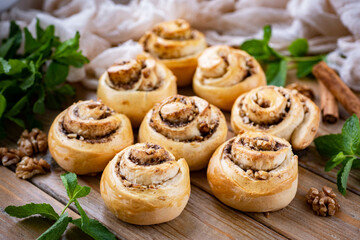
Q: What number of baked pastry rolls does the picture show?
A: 8